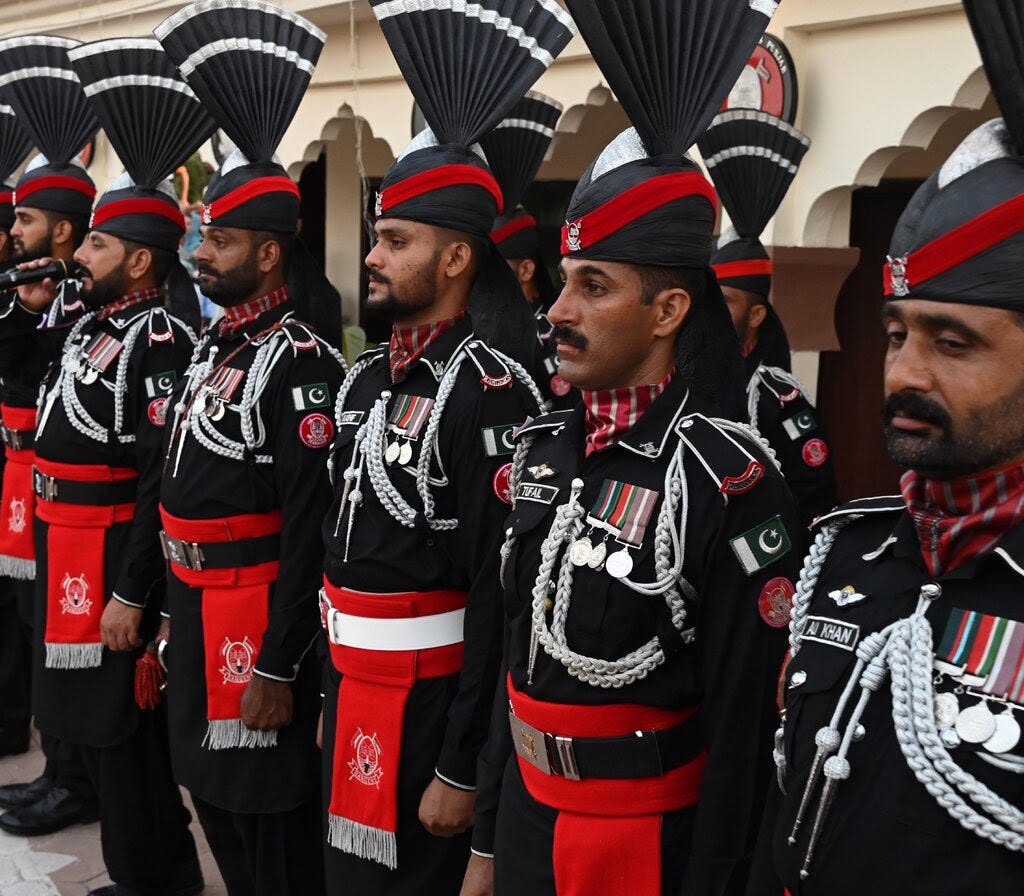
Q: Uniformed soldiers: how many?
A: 9